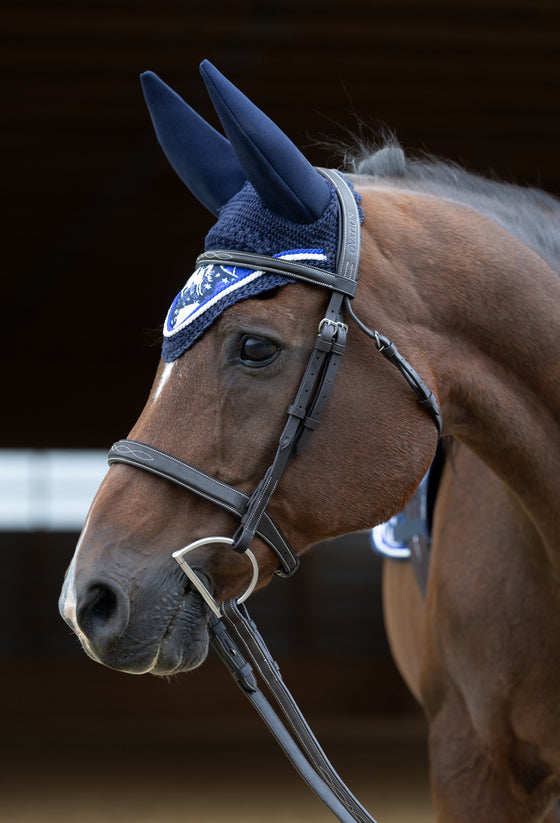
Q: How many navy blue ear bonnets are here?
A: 1